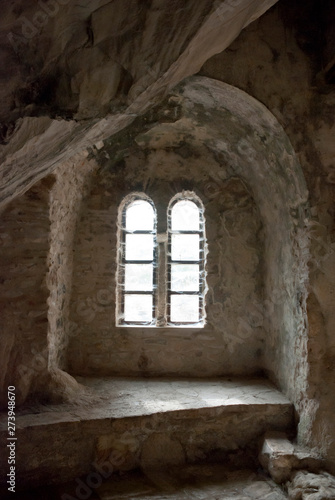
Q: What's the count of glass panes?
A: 8